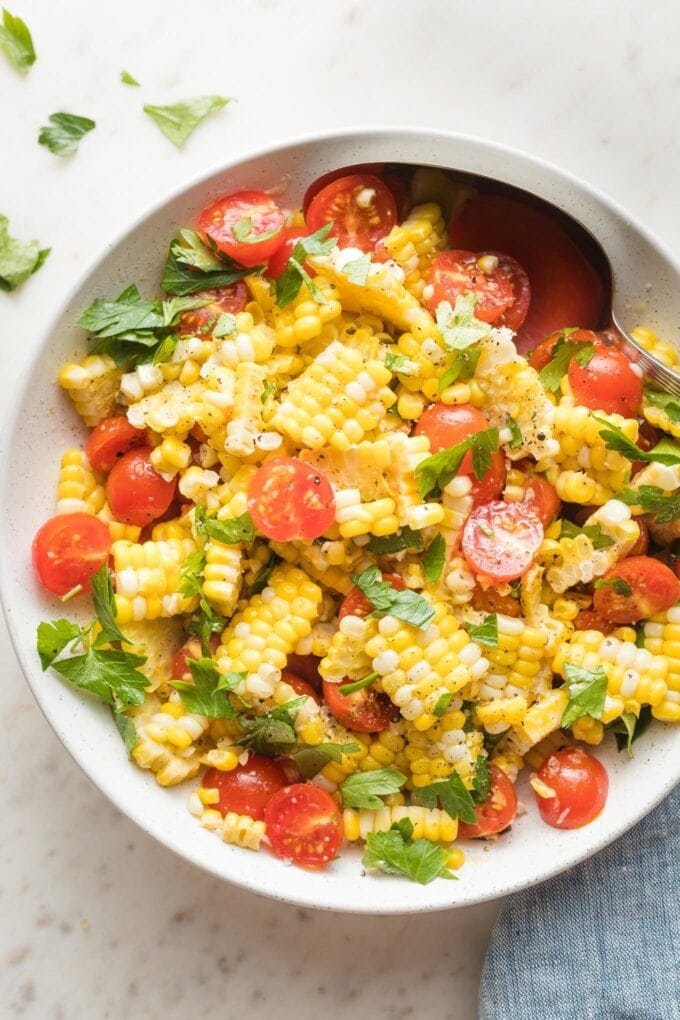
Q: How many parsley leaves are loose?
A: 5